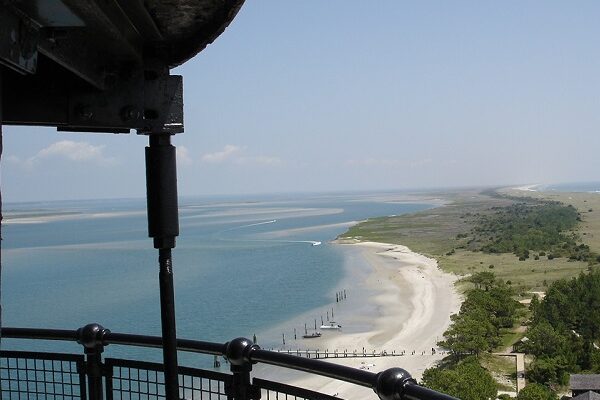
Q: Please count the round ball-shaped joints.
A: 3